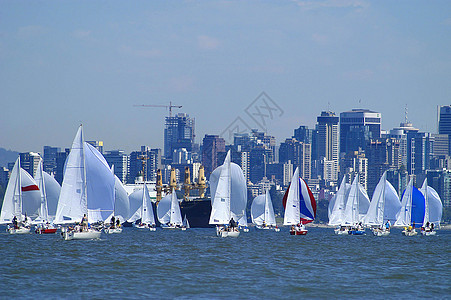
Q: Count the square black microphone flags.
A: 0